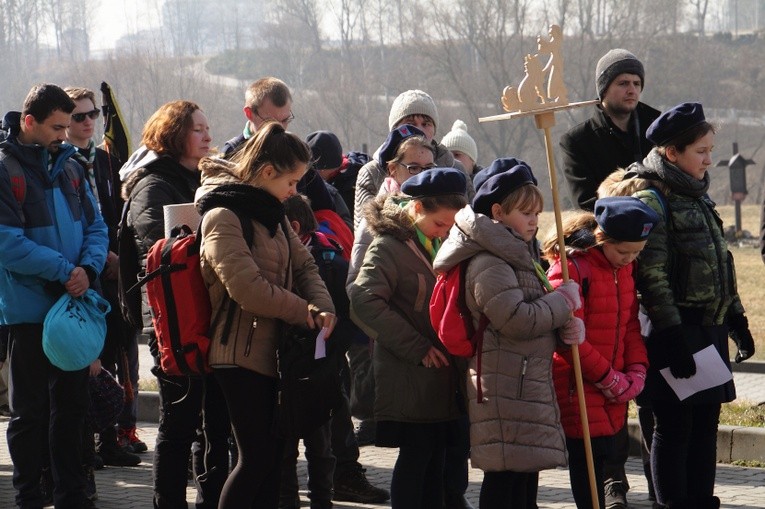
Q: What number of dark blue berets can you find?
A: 6